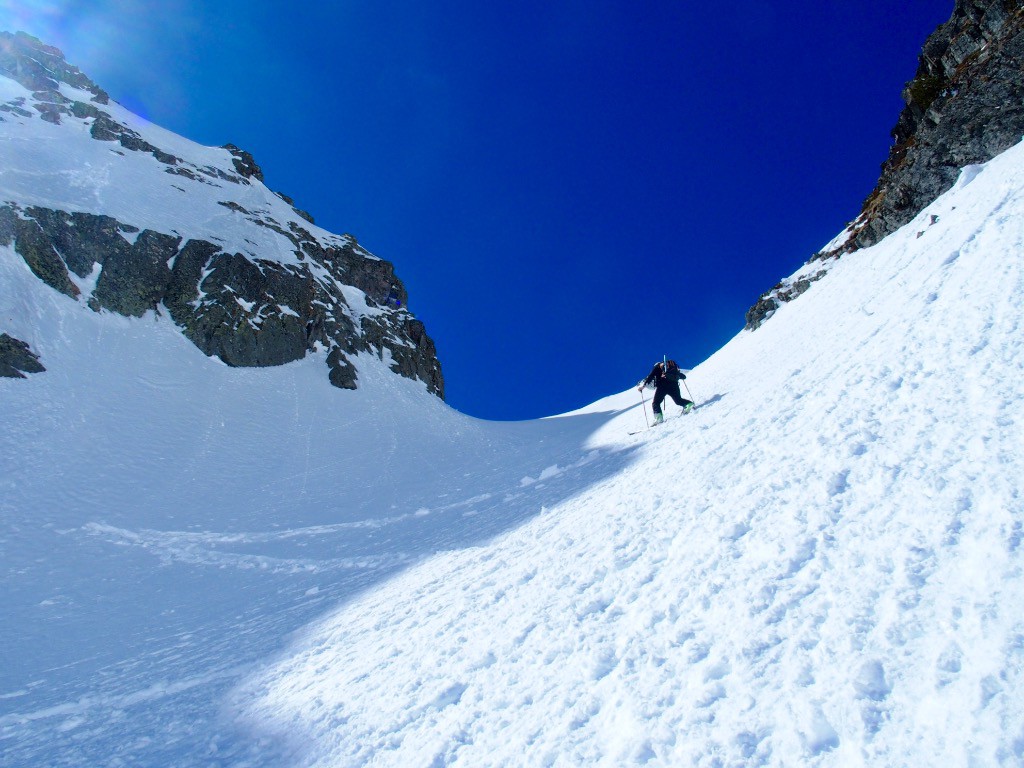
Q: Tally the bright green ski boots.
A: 2